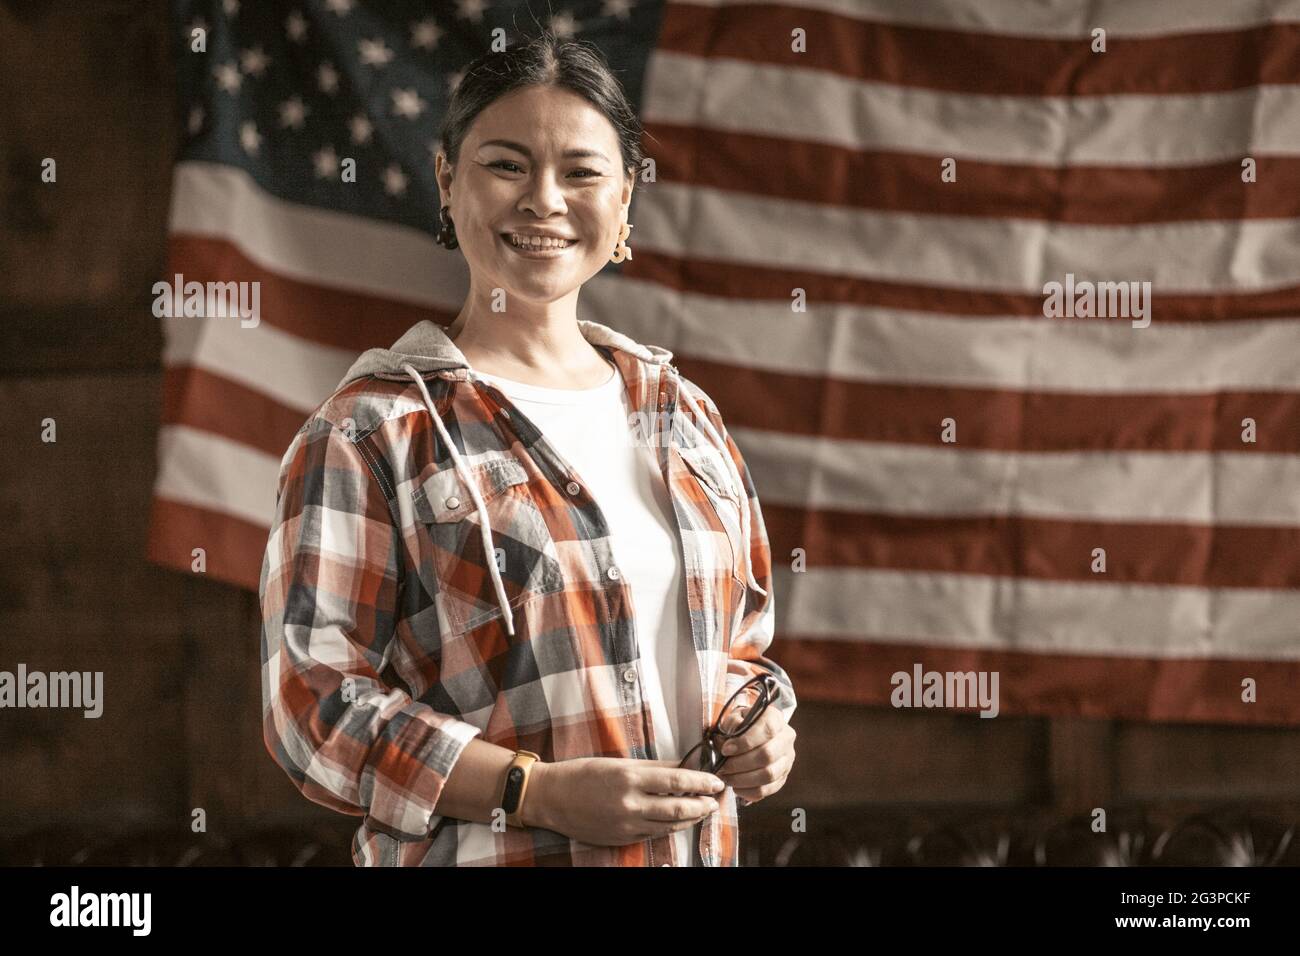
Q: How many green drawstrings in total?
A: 0